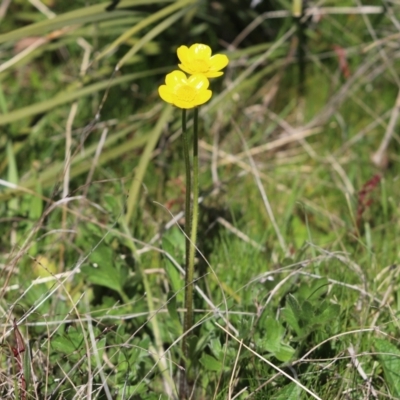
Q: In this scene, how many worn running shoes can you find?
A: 0